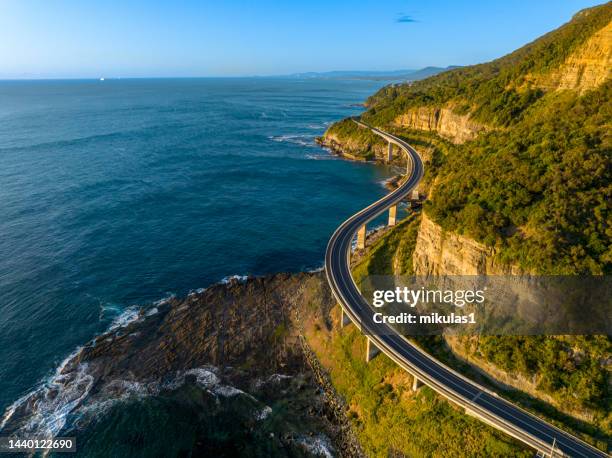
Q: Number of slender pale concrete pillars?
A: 7